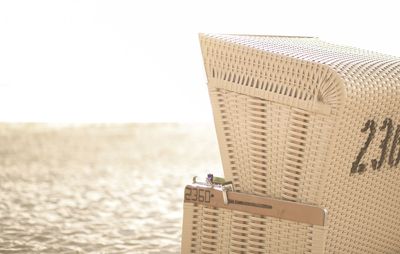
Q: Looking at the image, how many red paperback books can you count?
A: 0